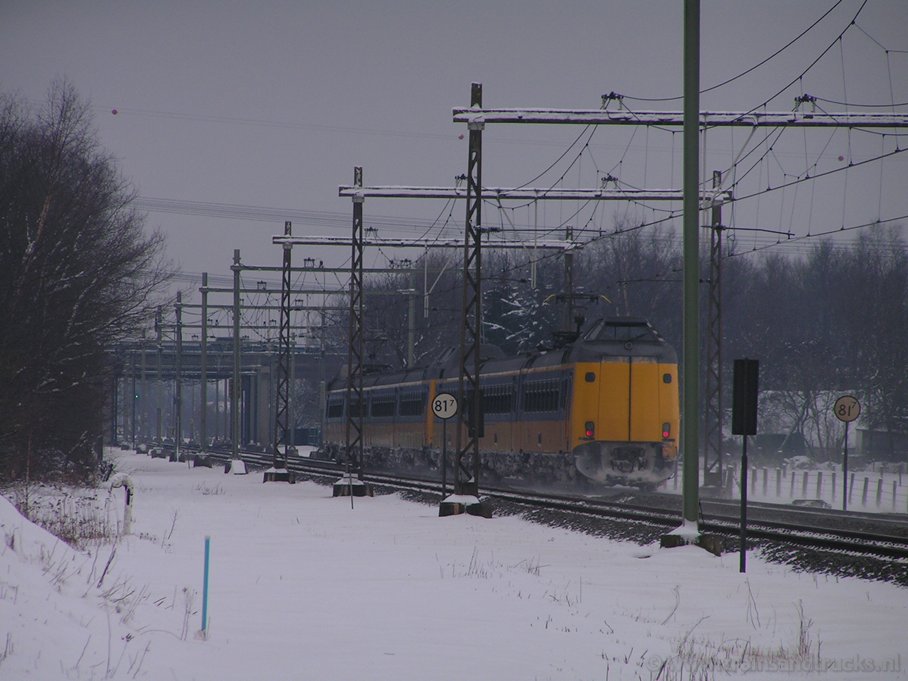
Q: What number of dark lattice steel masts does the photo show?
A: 5